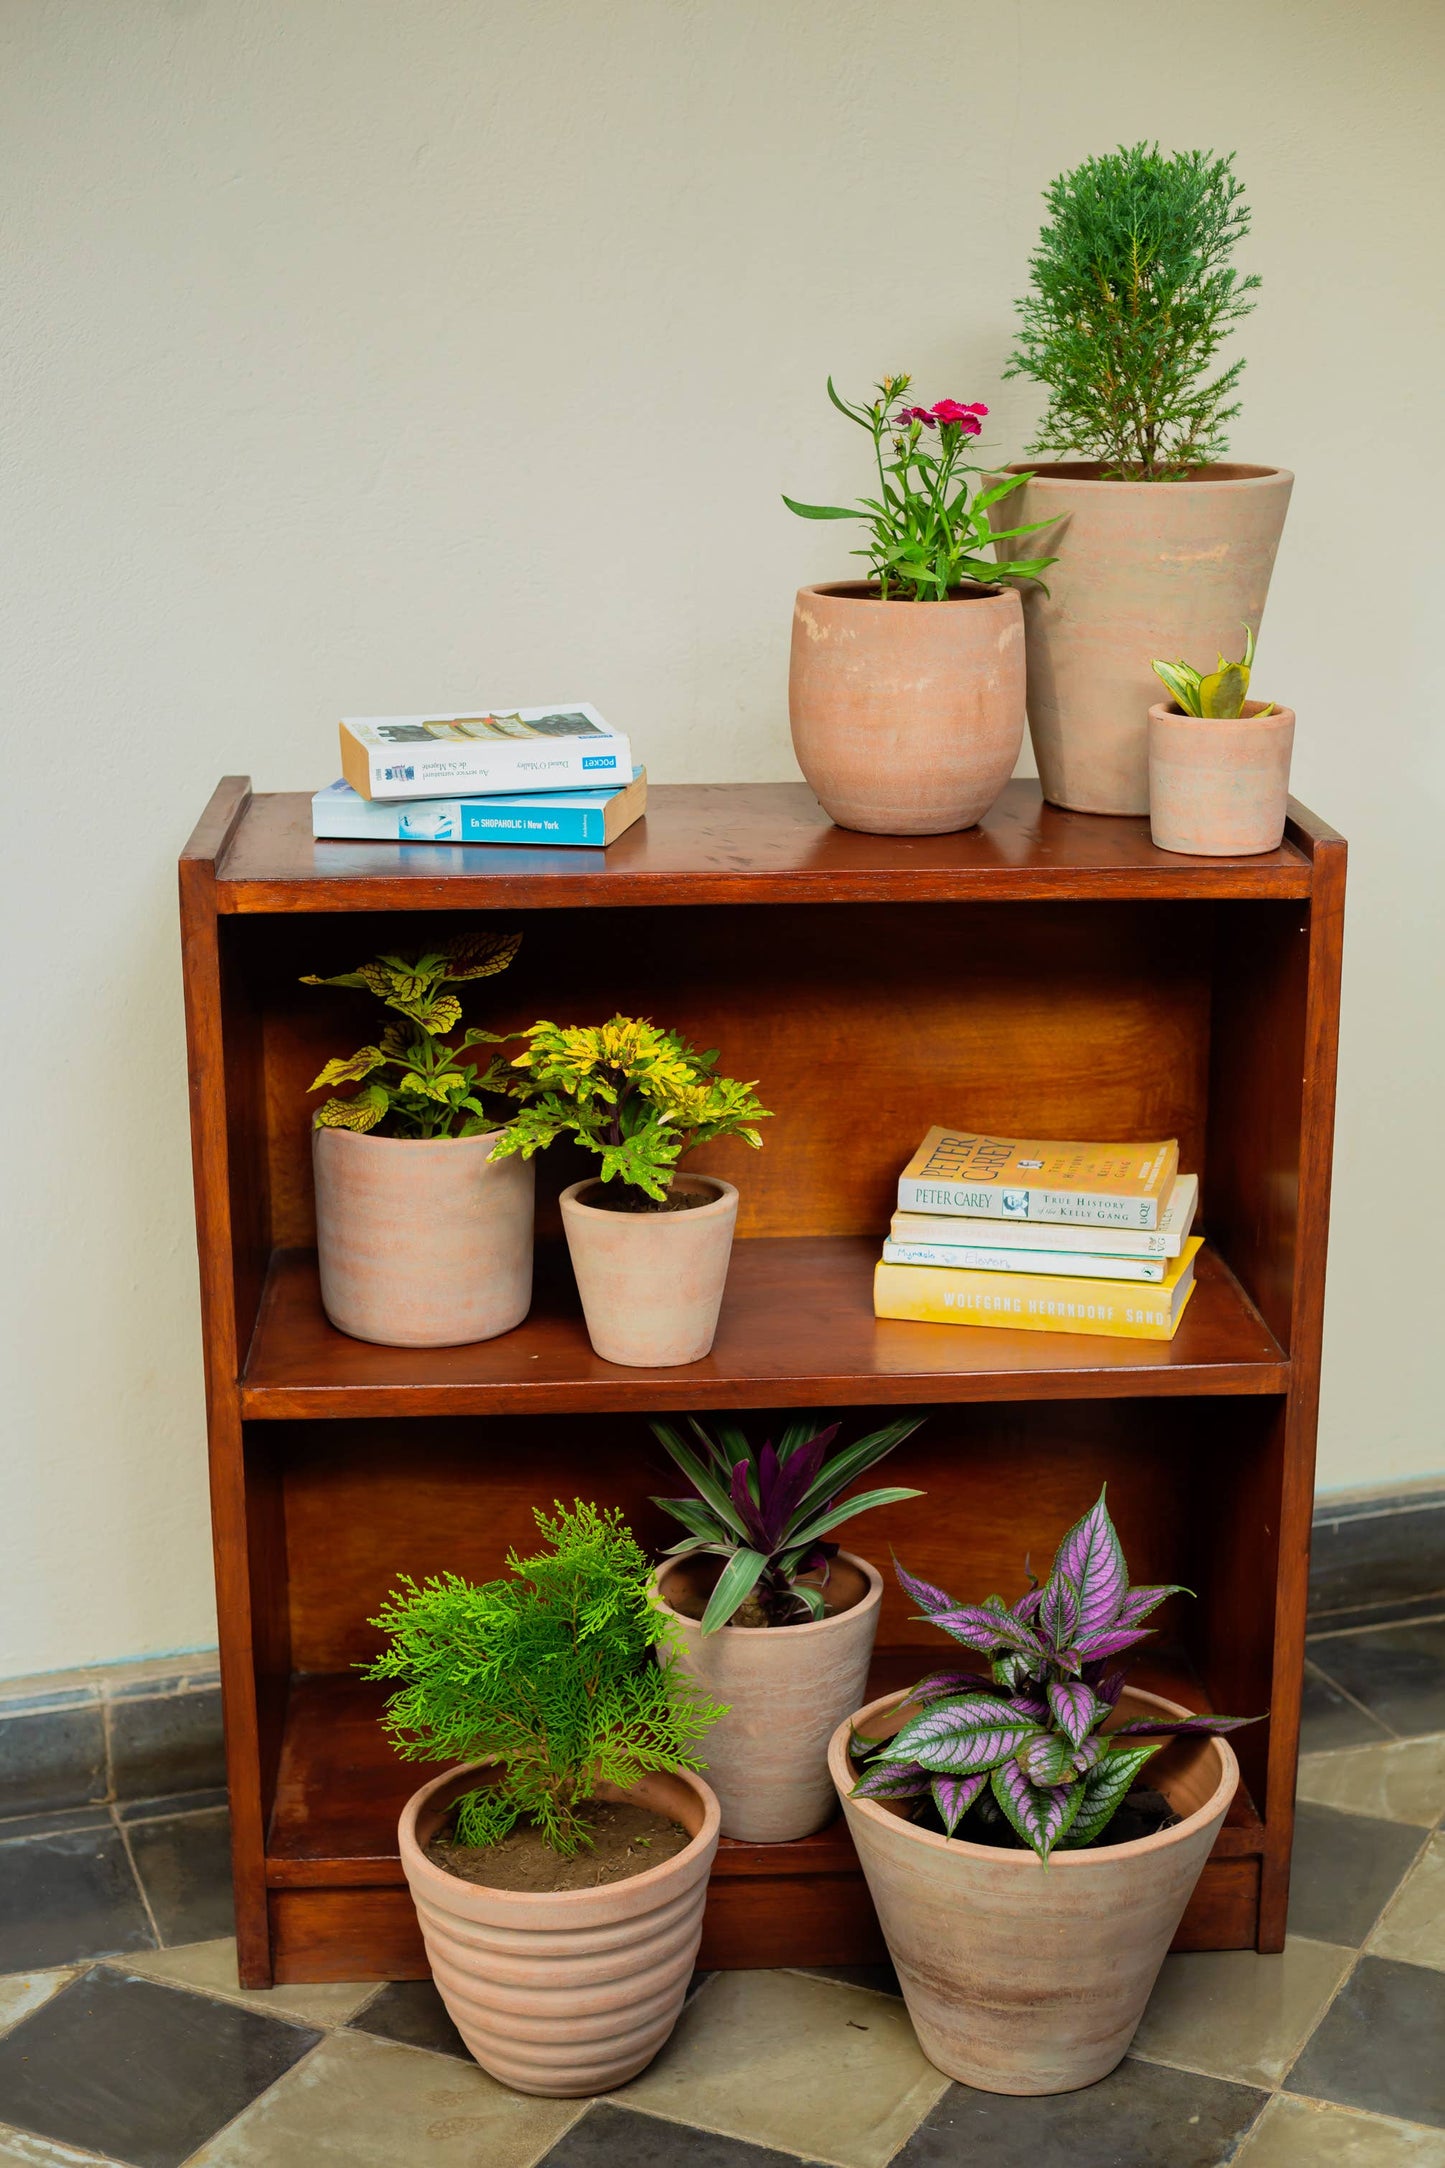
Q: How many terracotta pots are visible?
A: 8